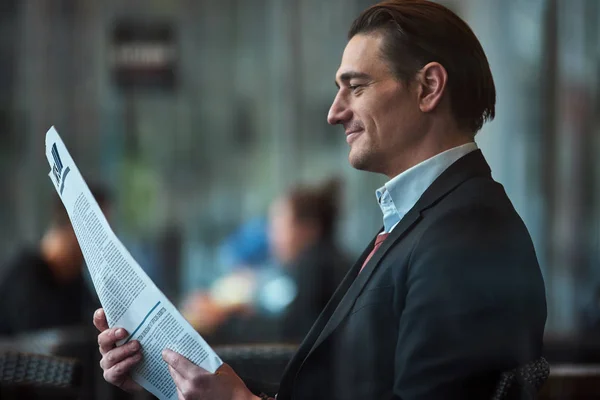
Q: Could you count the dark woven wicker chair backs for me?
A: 3